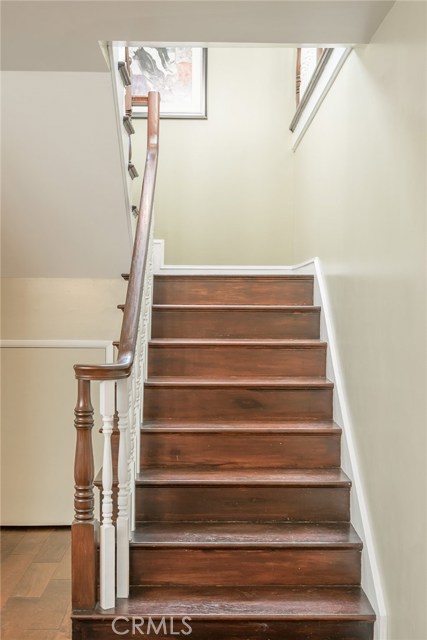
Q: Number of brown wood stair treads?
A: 8